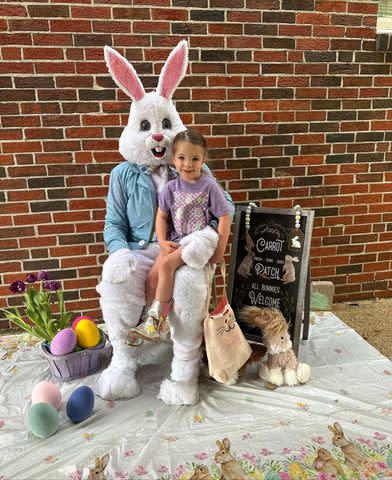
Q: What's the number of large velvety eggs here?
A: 6